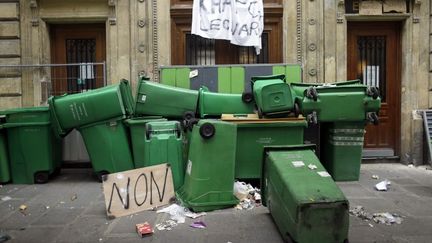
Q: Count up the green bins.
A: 14